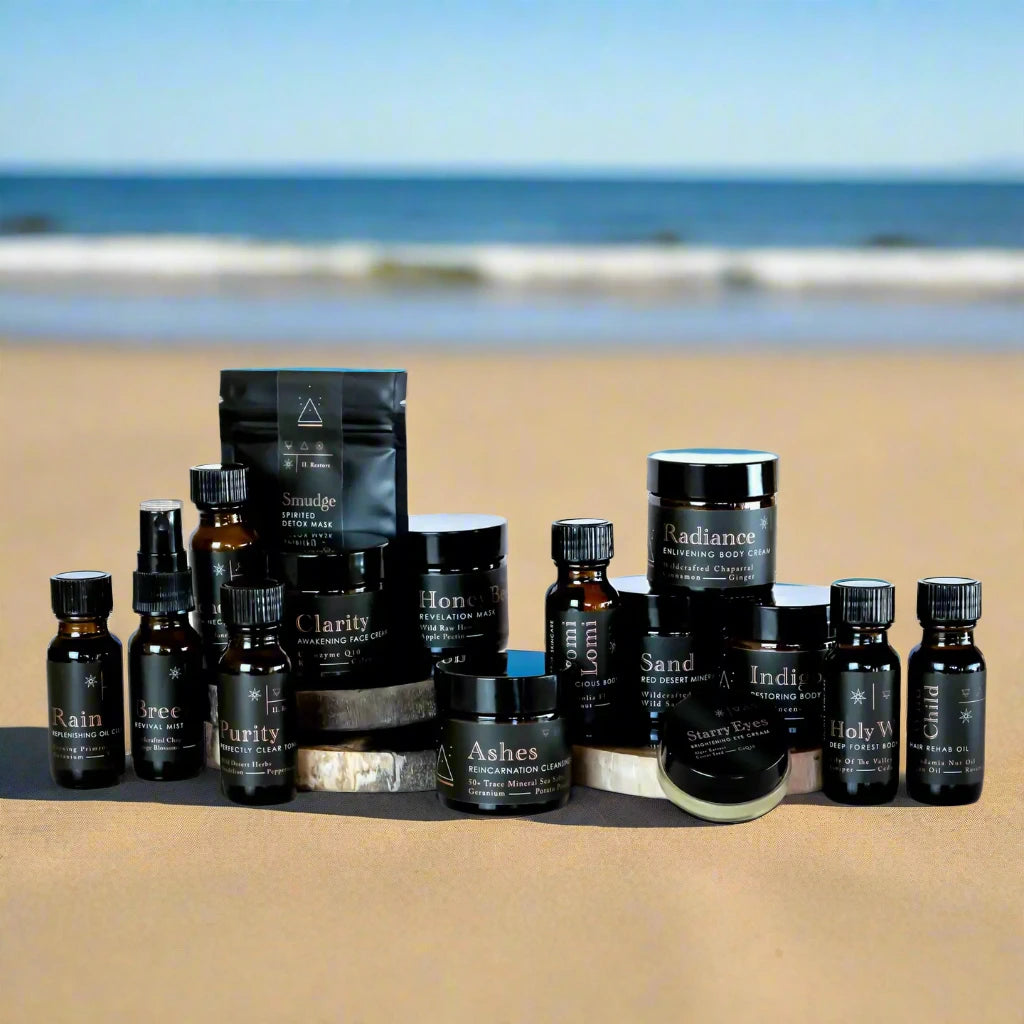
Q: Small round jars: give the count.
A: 7